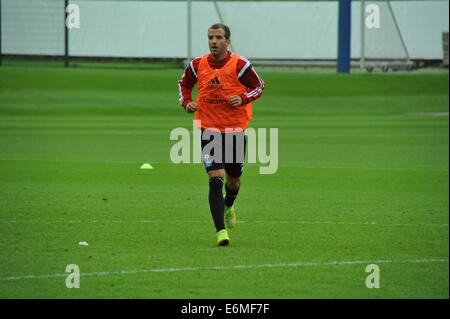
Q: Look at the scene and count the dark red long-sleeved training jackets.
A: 1